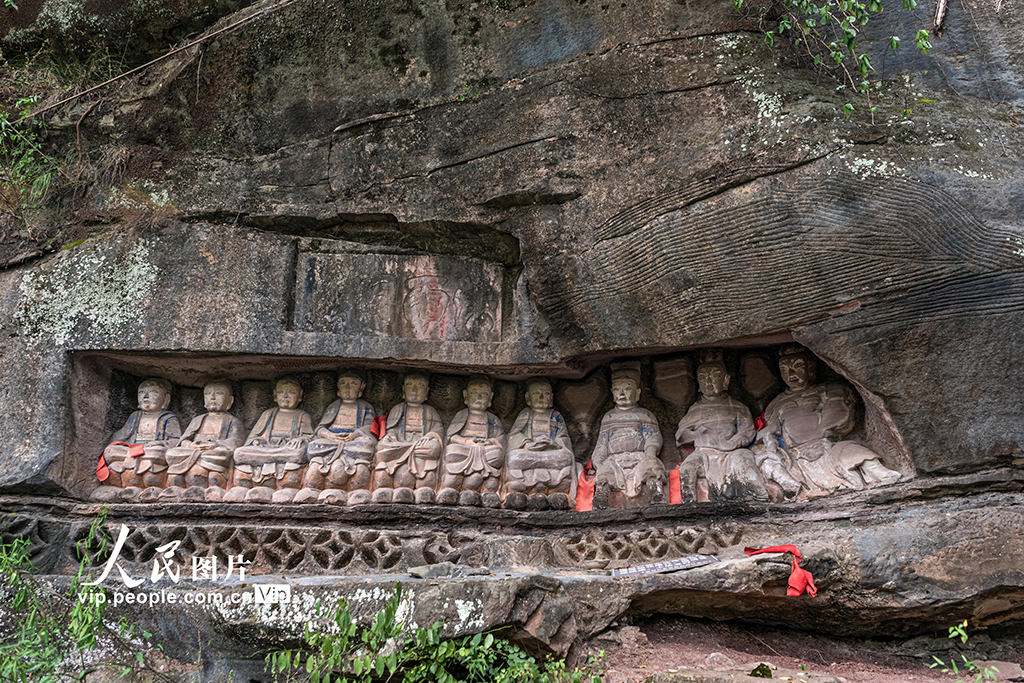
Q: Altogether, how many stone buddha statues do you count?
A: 10